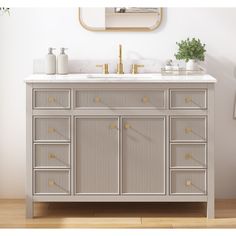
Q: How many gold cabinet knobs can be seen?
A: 12